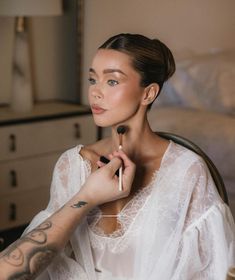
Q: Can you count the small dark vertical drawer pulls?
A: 4